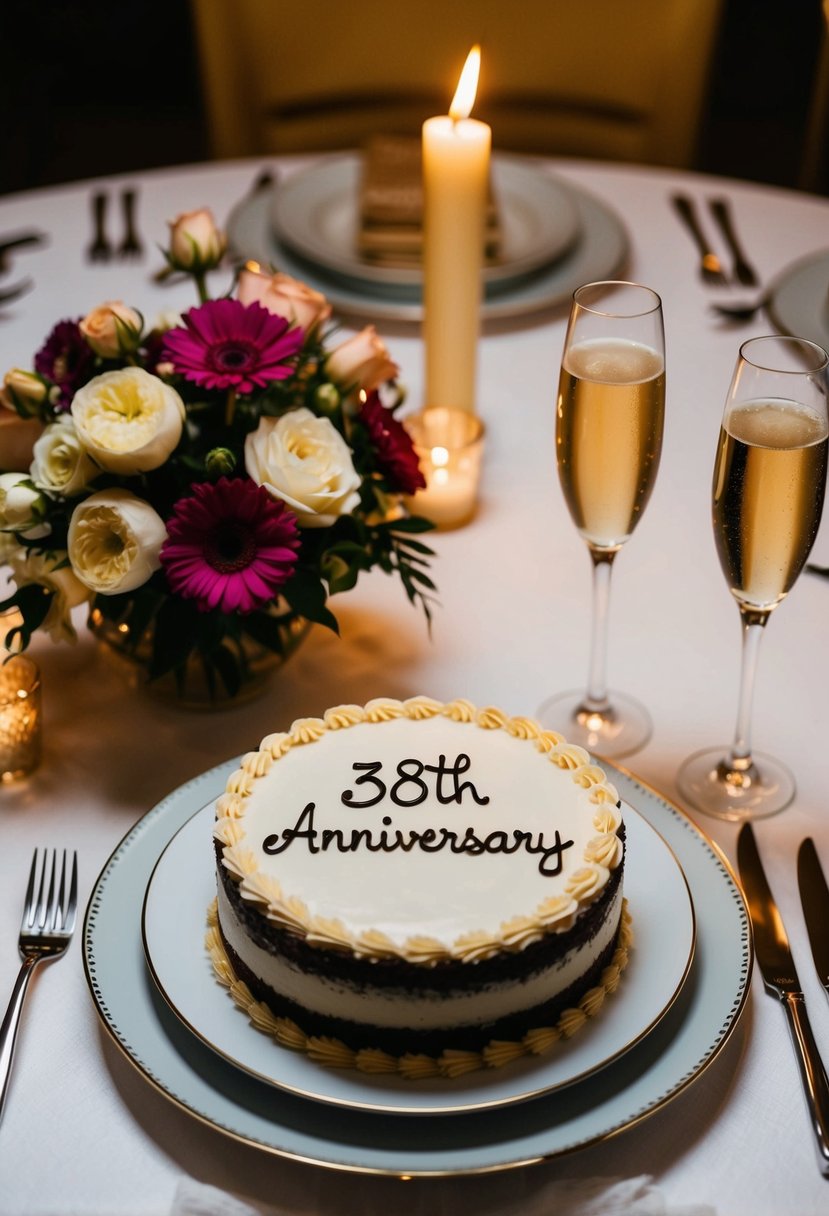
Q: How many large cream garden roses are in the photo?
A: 3